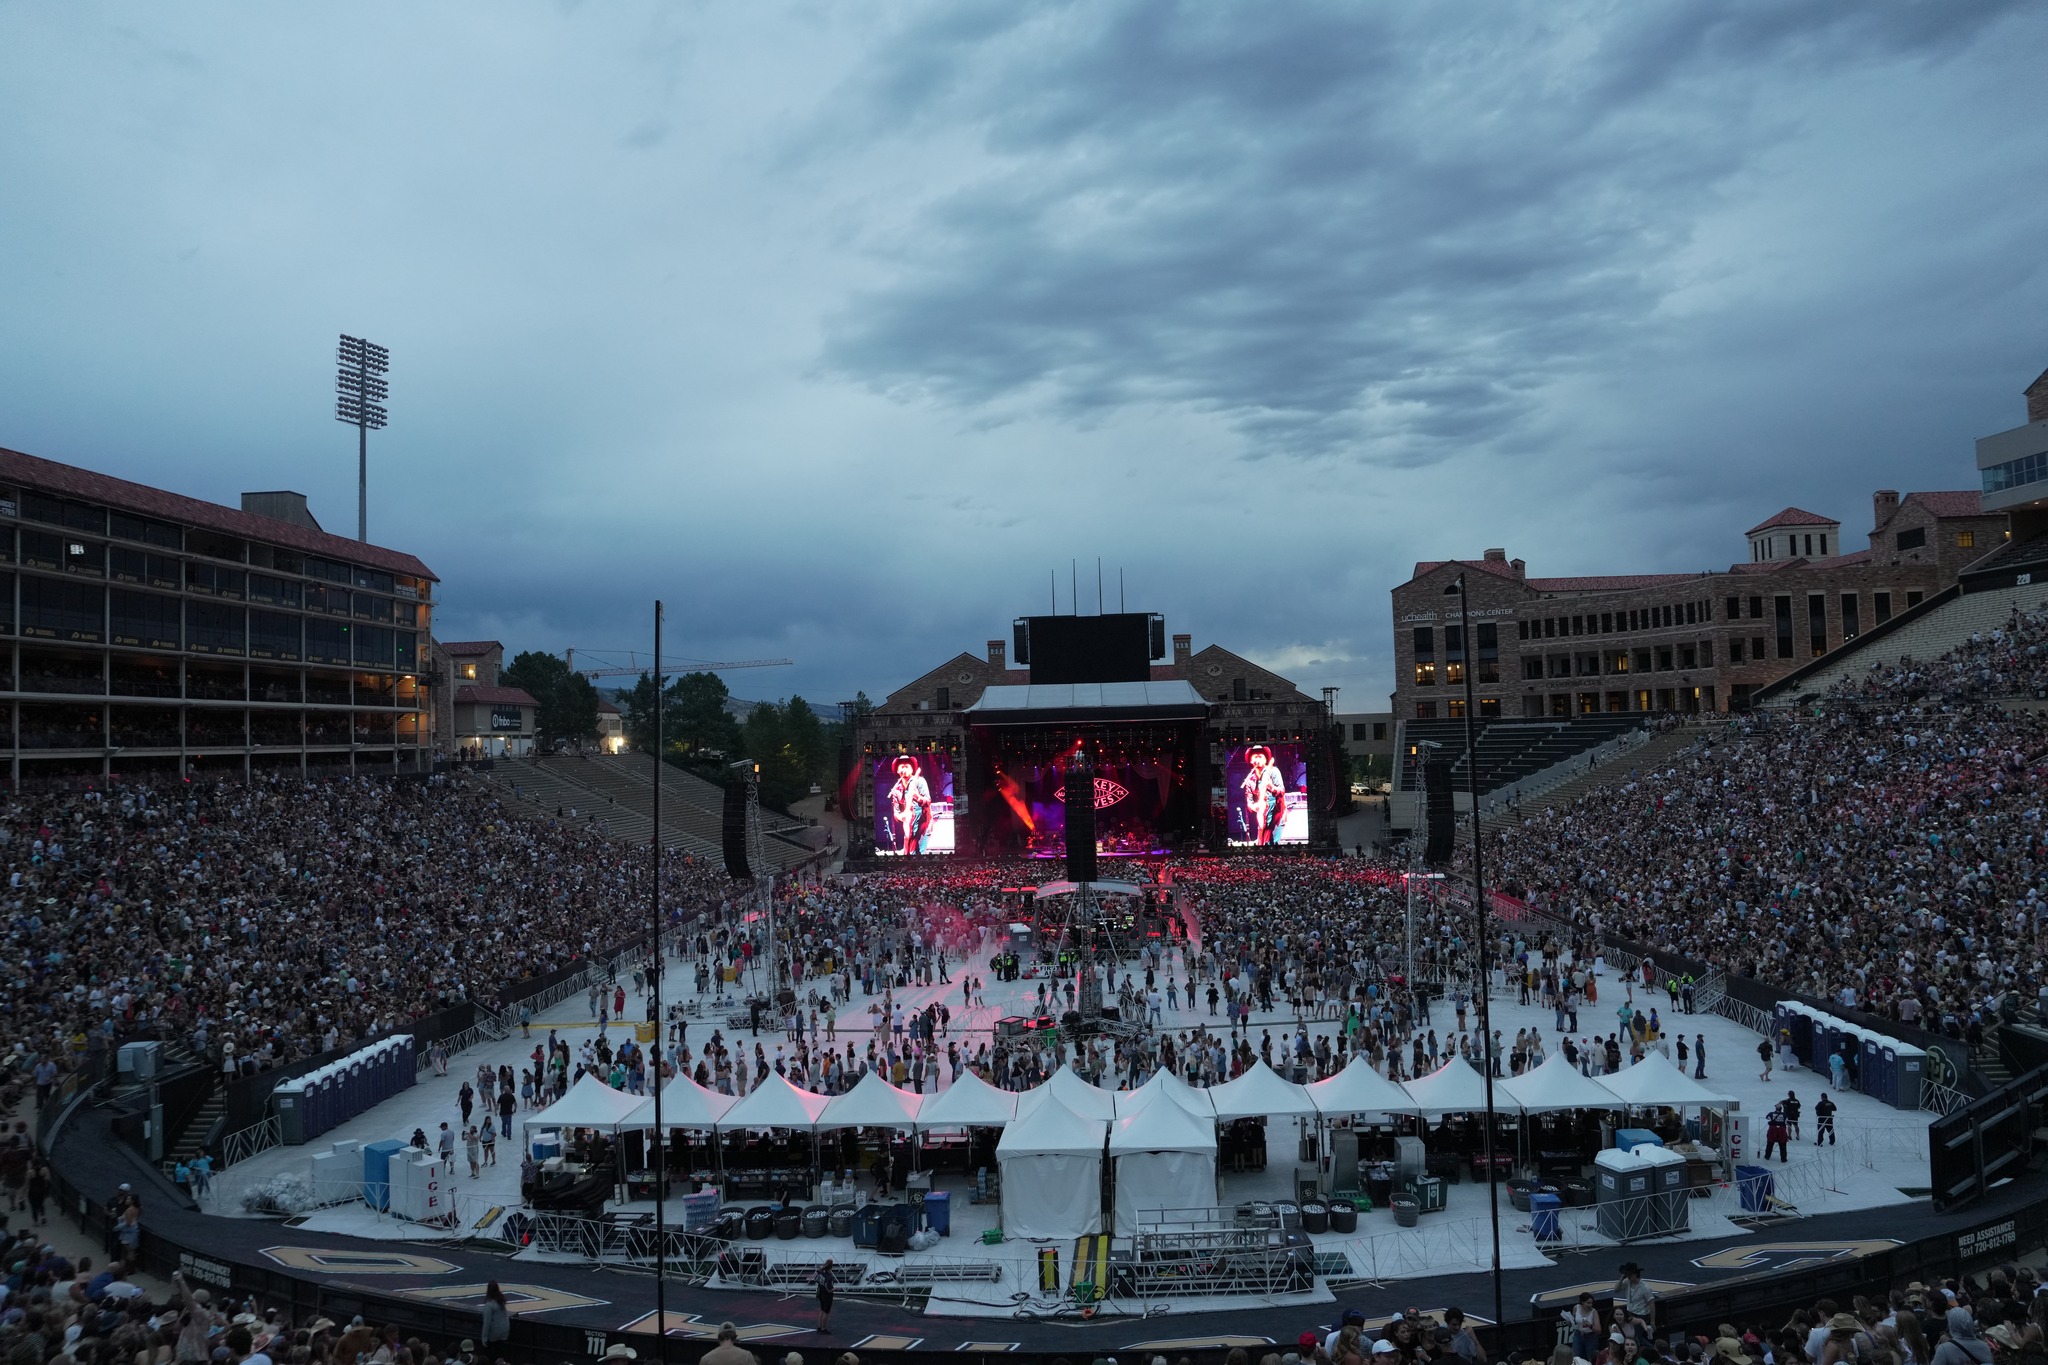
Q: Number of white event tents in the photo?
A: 14